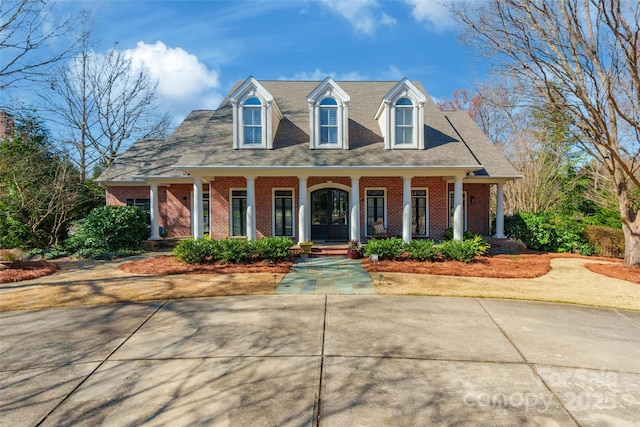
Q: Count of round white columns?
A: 8